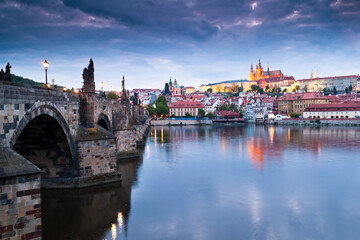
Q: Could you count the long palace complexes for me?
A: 1